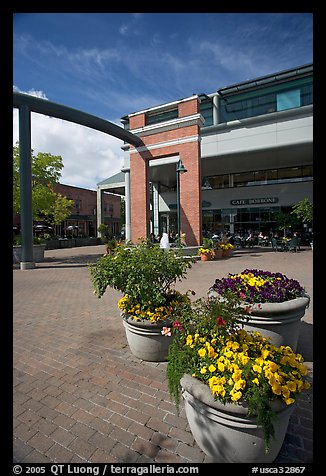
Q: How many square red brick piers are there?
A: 2